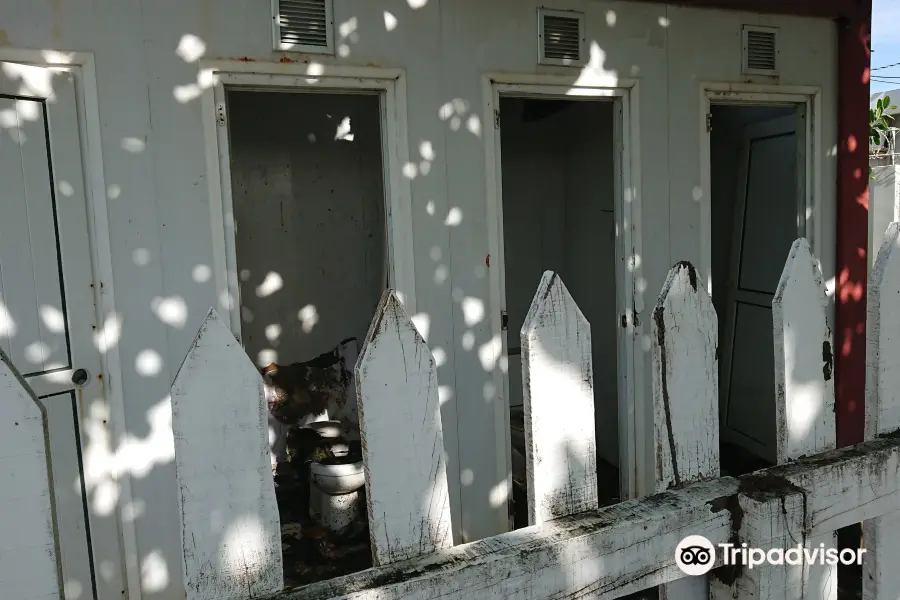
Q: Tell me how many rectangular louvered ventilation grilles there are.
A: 3